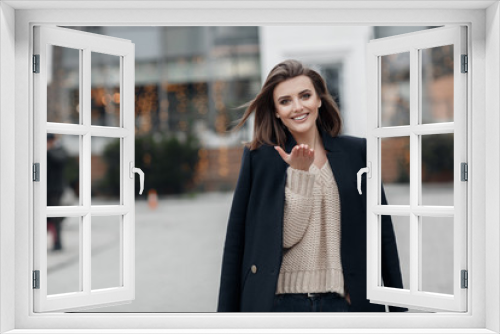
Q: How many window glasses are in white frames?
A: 12